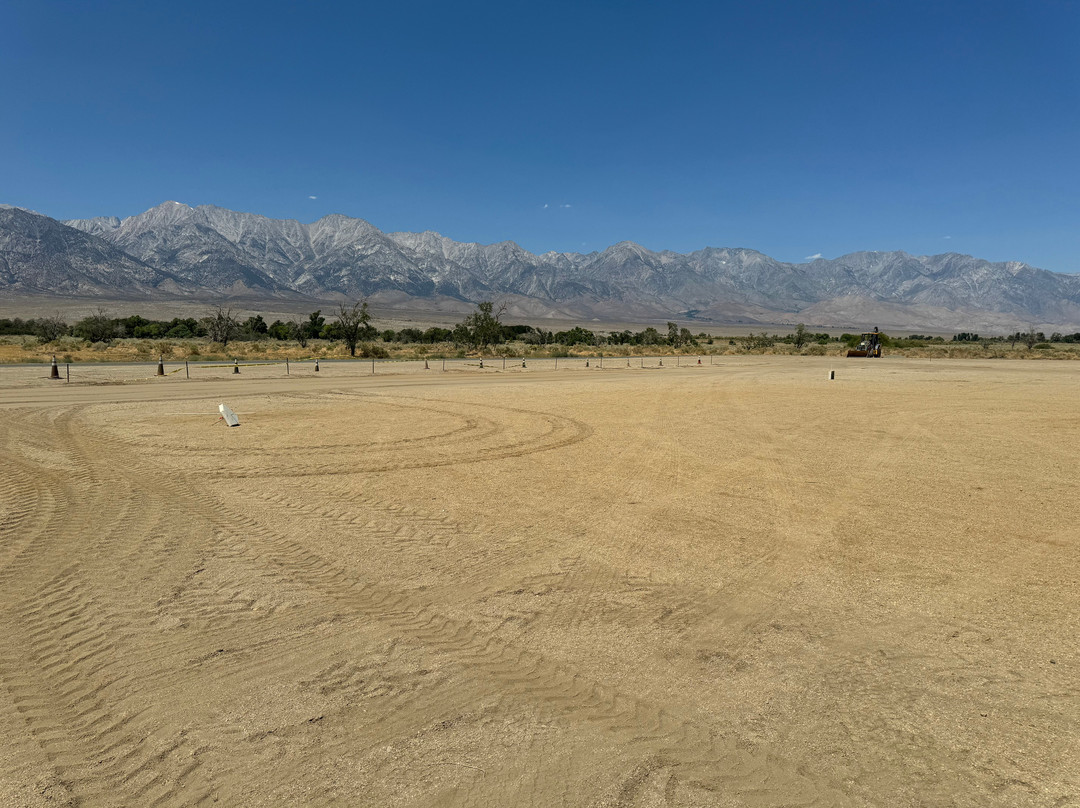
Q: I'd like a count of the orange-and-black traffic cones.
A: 11